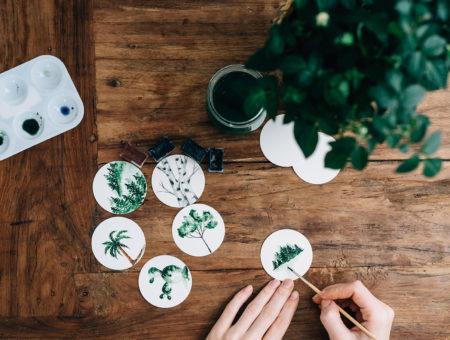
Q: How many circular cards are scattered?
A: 8